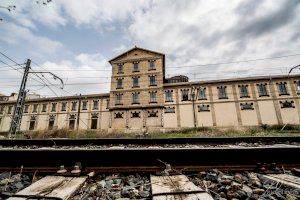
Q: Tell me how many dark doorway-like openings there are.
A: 4